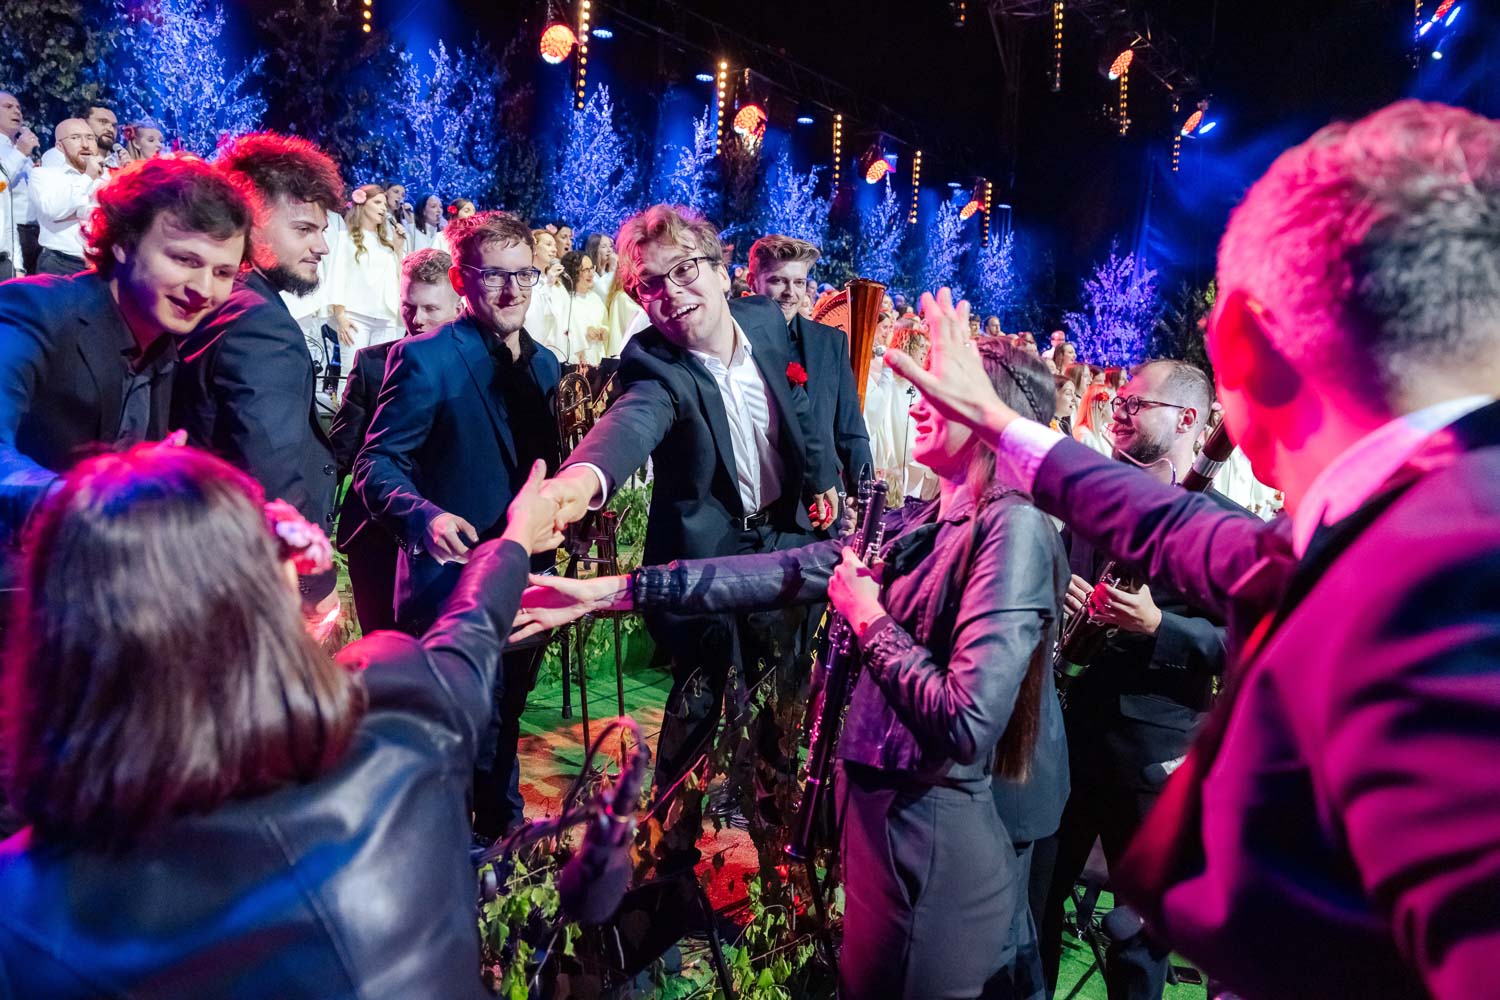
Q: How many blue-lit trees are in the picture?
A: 9